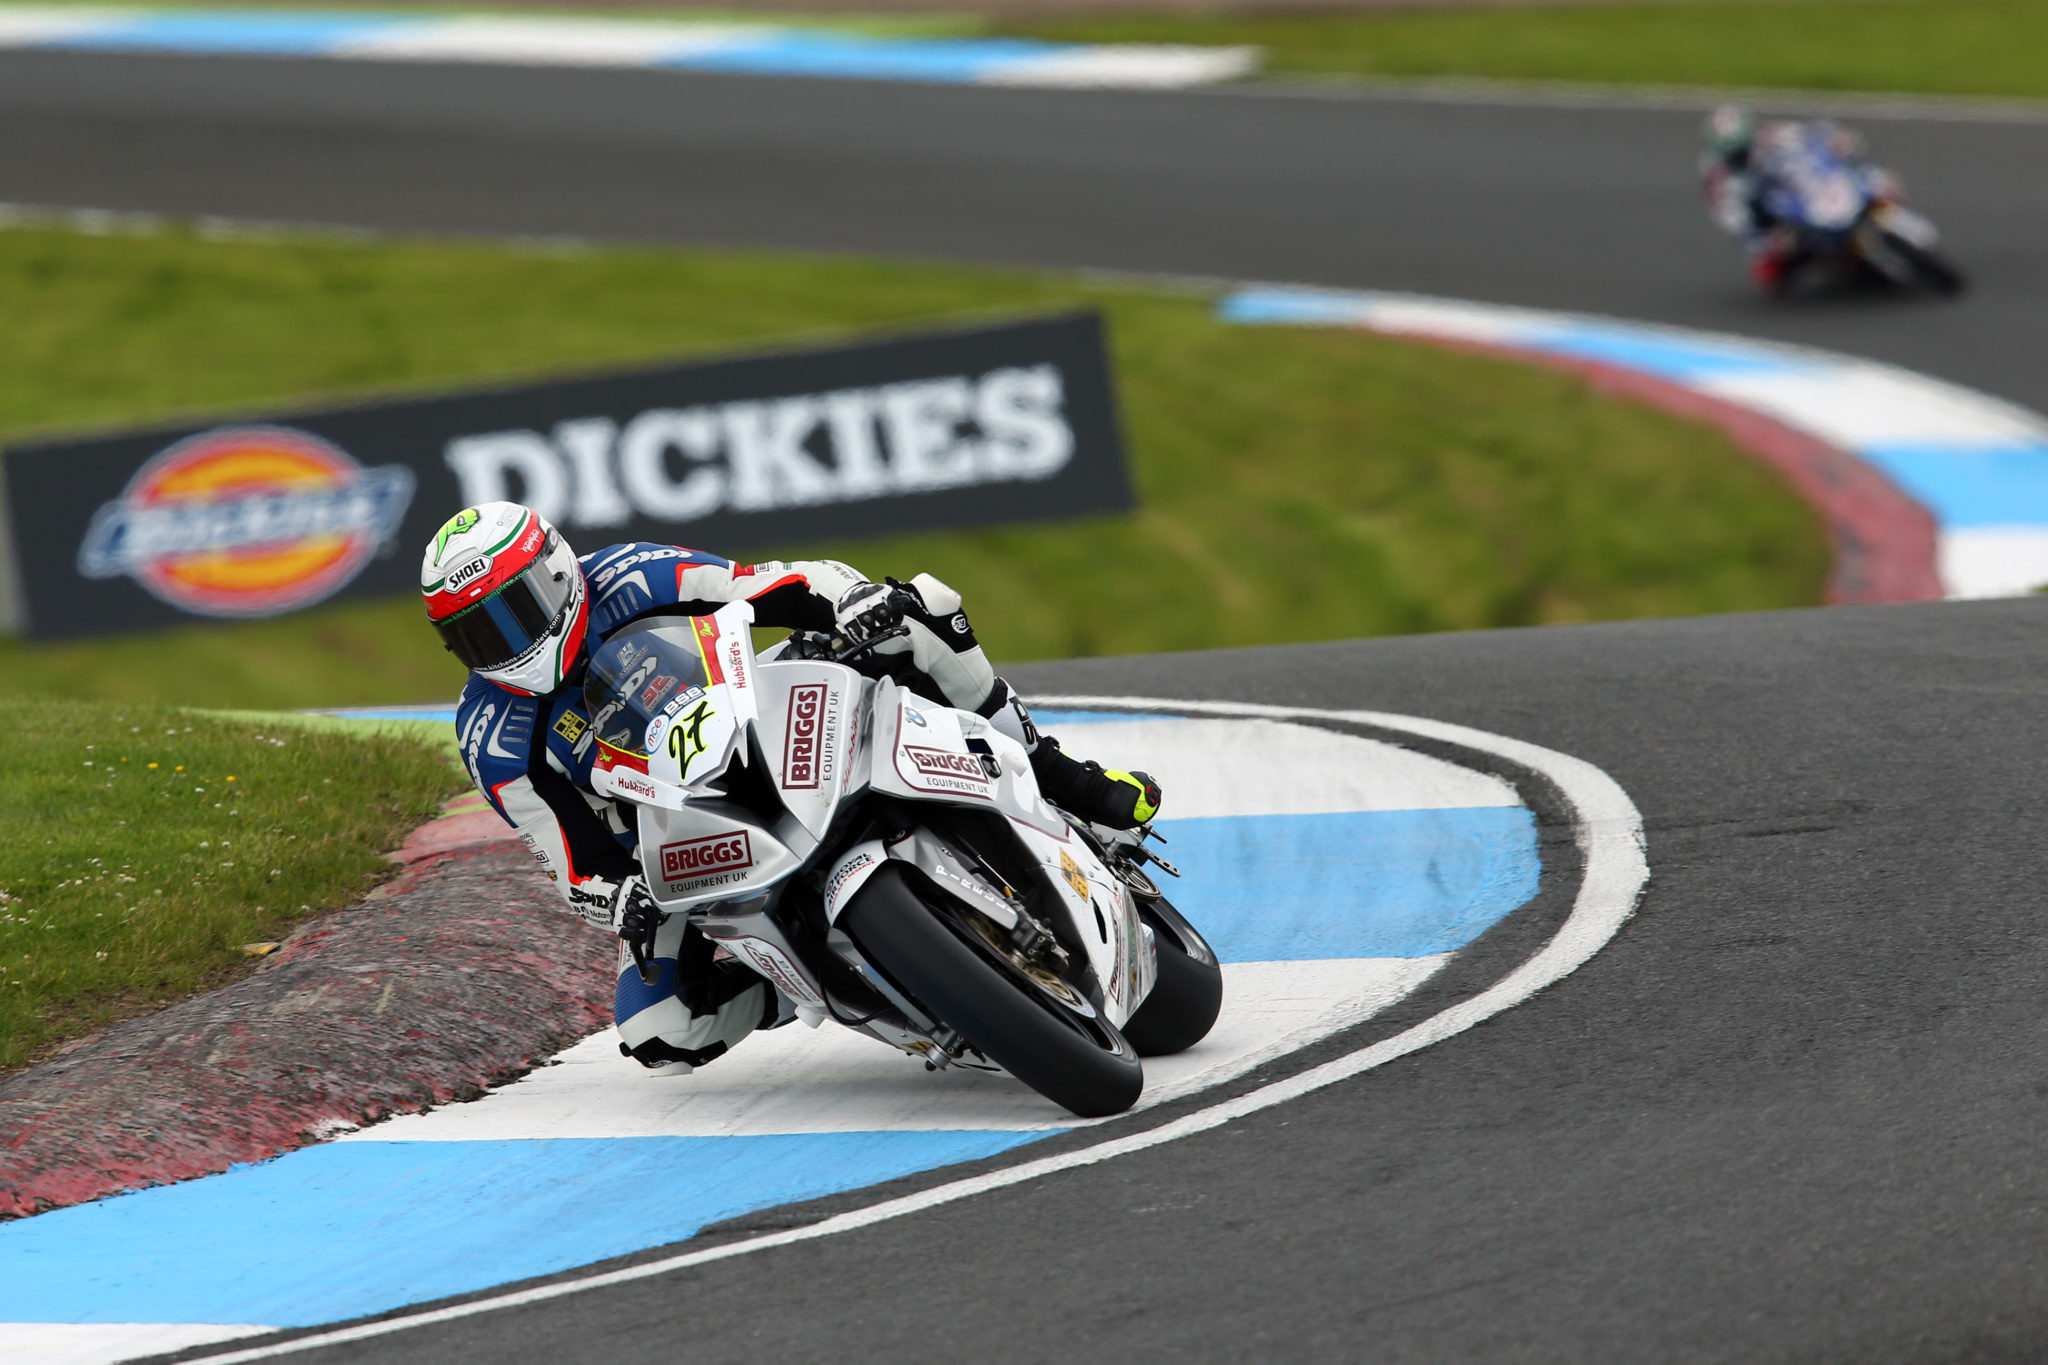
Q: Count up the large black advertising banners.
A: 1